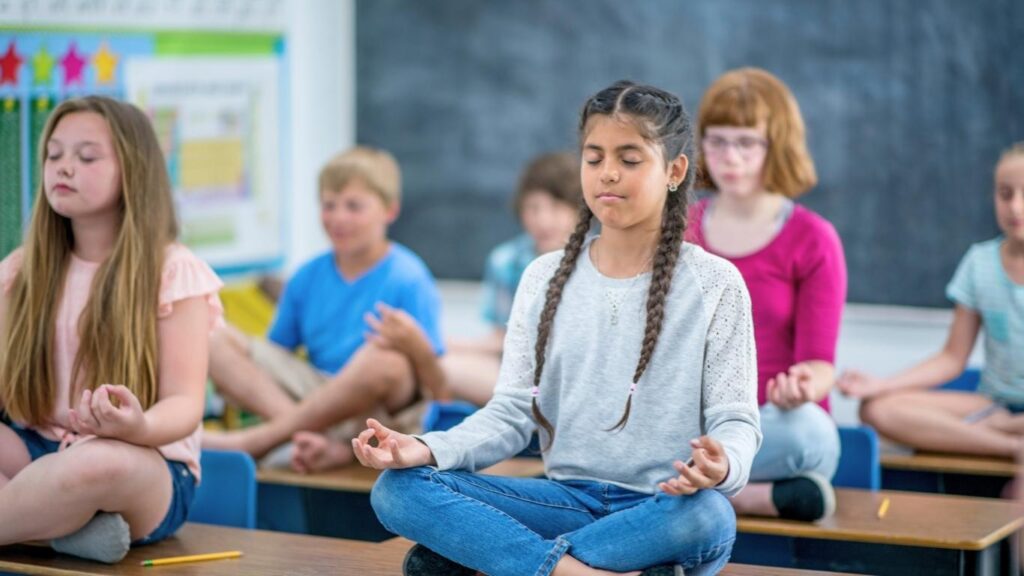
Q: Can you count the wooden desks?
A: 5